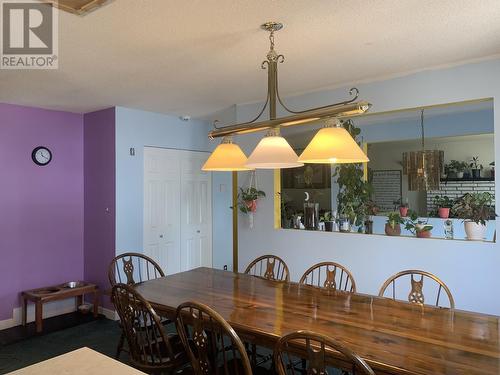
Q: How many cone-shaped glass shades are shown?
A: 3